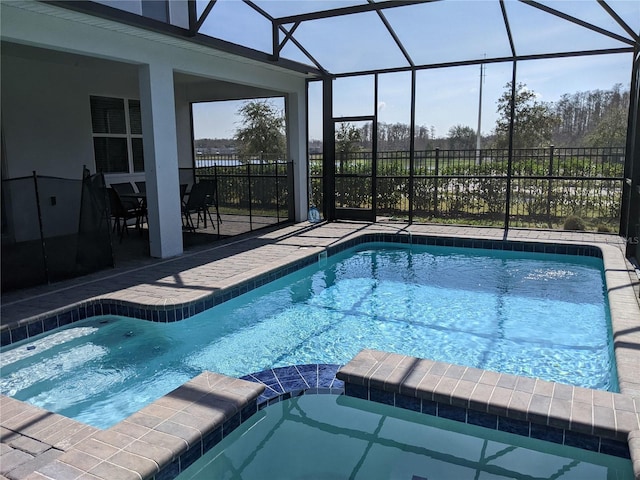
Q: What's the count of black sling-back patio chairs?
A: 6